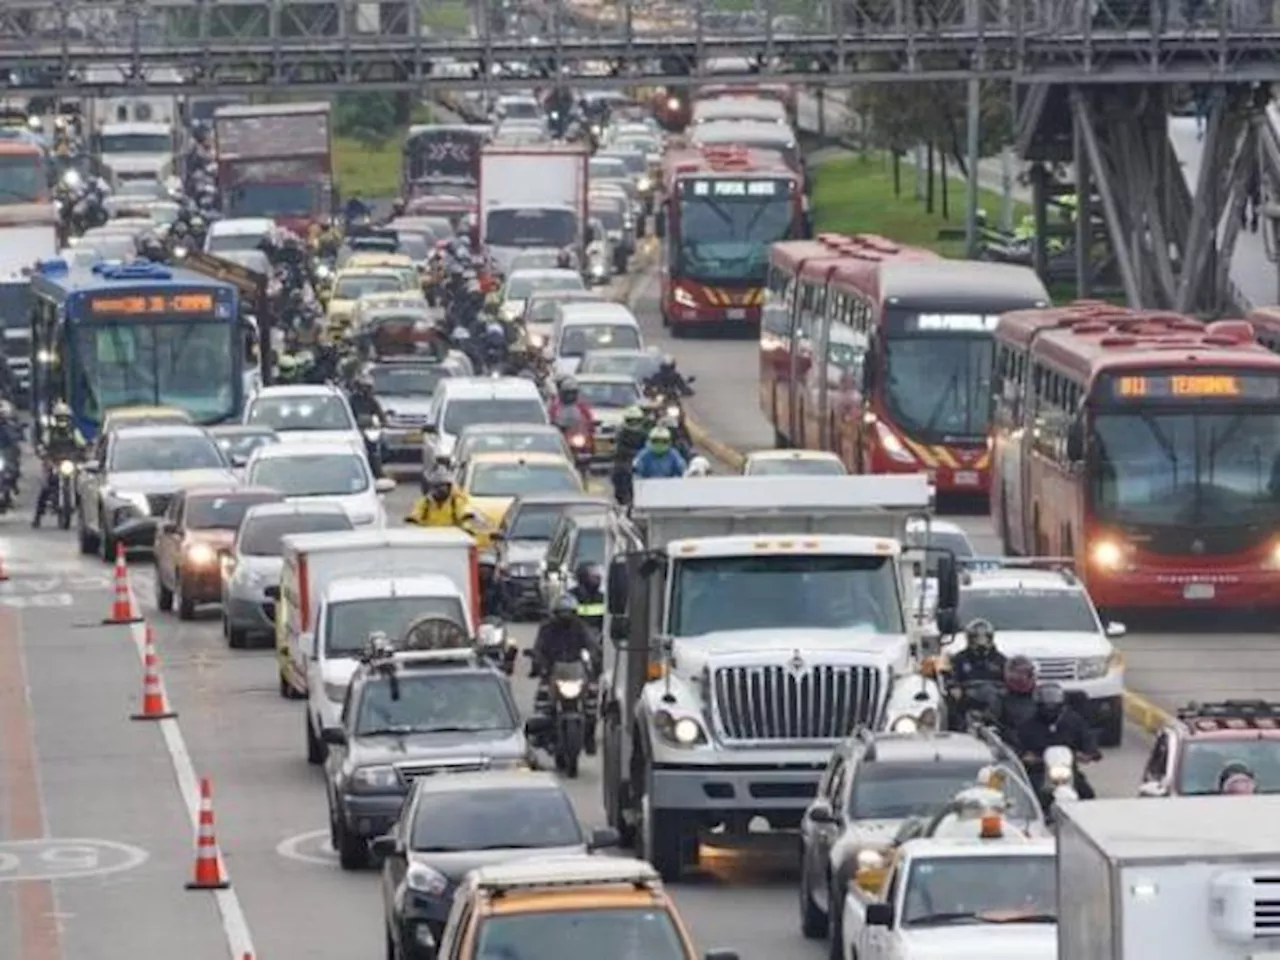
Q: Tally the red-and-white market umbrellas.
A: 0